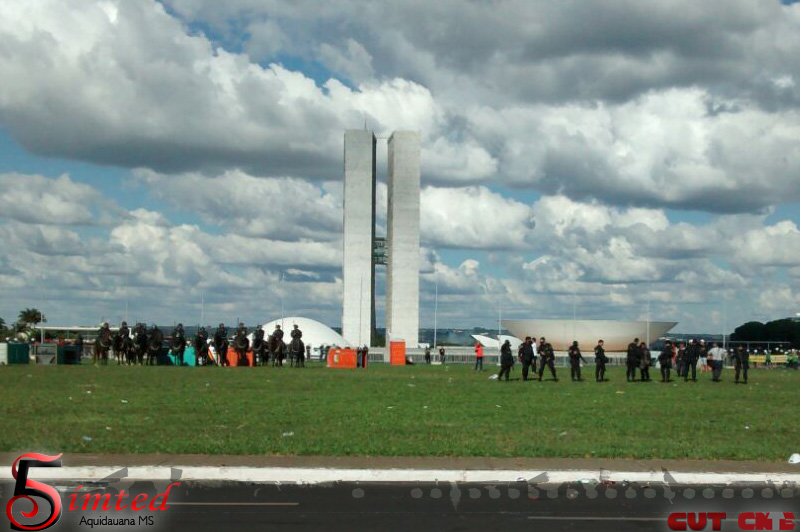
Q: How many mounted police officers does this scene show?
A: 11